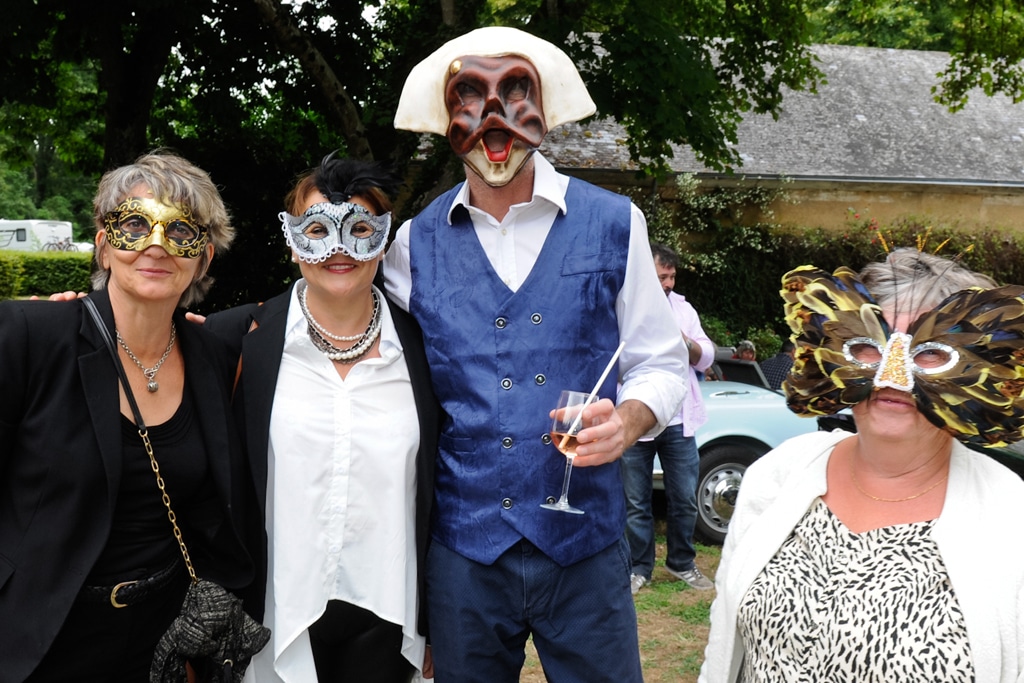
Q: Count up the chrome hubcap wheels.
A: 1